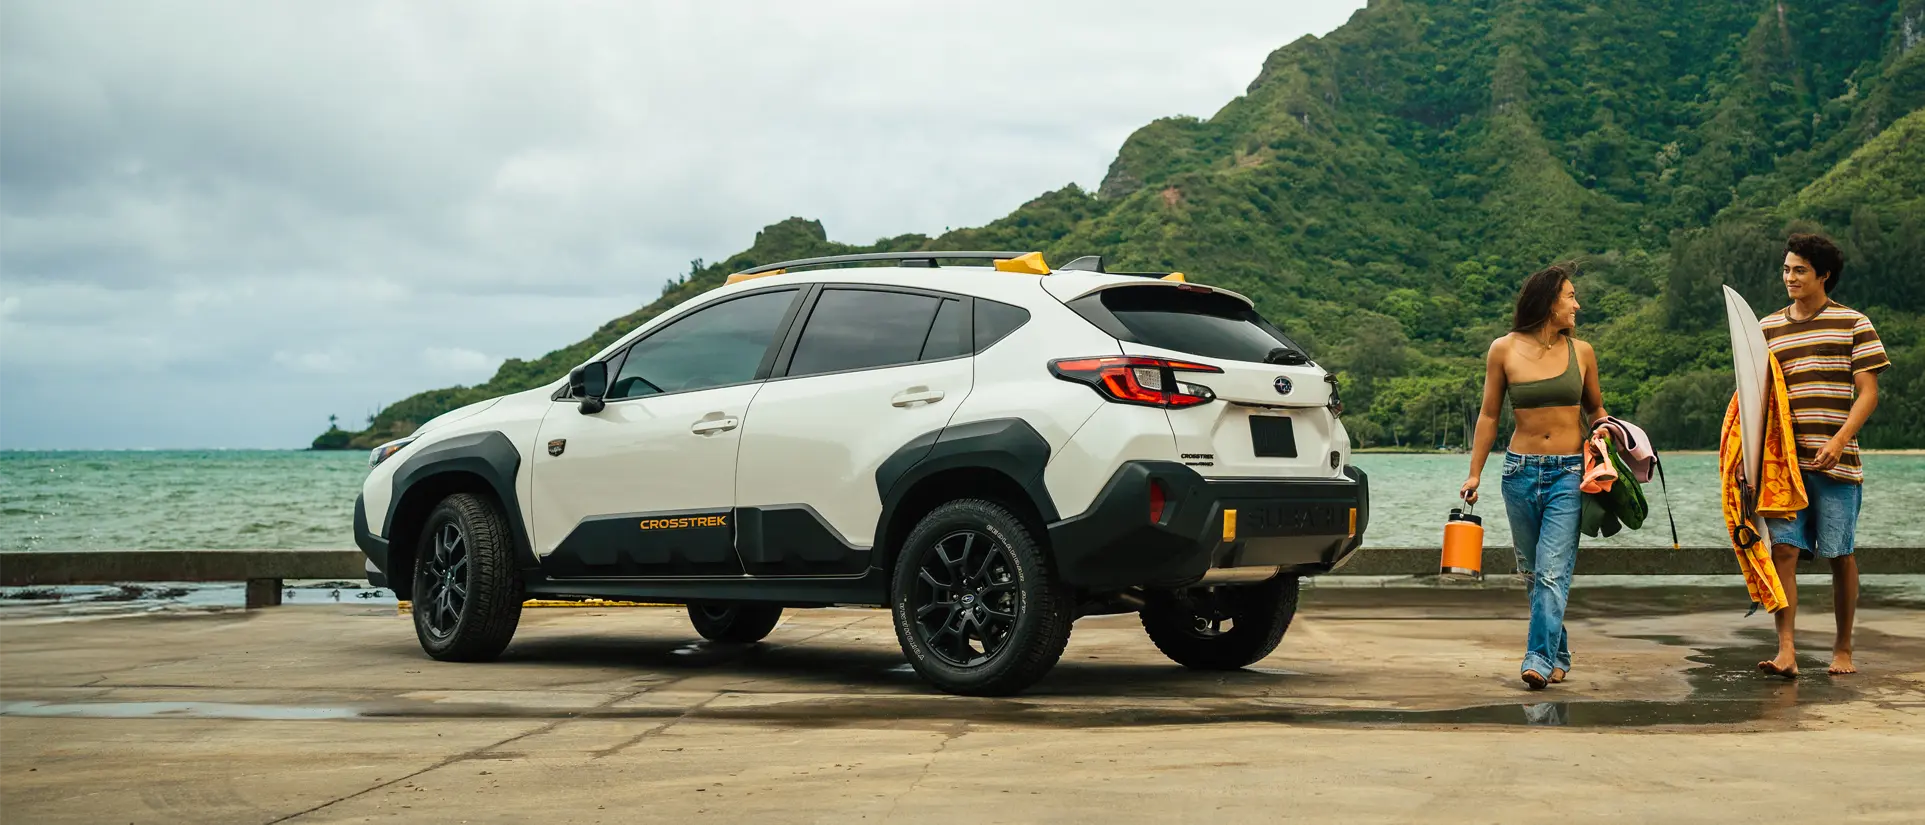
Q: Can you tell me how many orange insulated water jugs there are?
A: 1